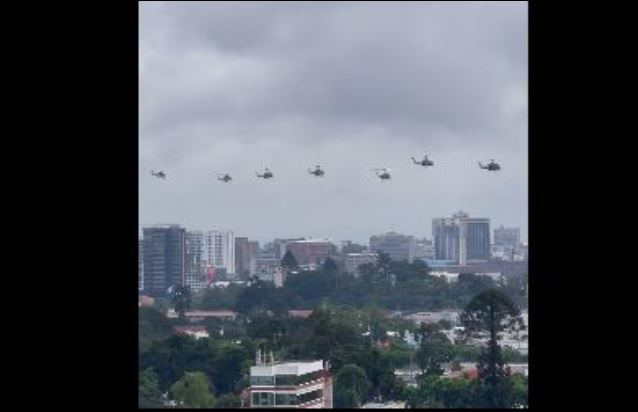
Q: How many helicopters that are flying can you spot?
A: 7